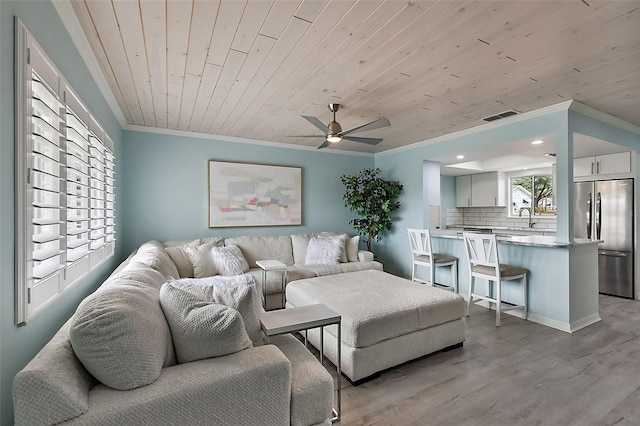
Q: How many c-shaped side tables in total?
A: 2